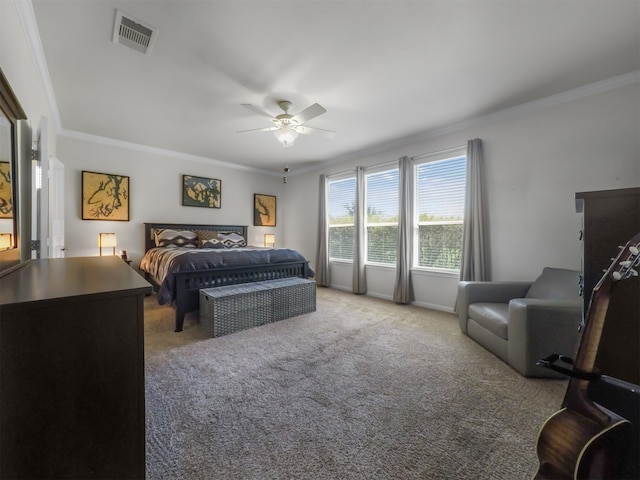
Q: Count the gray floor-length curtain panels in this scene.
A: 4